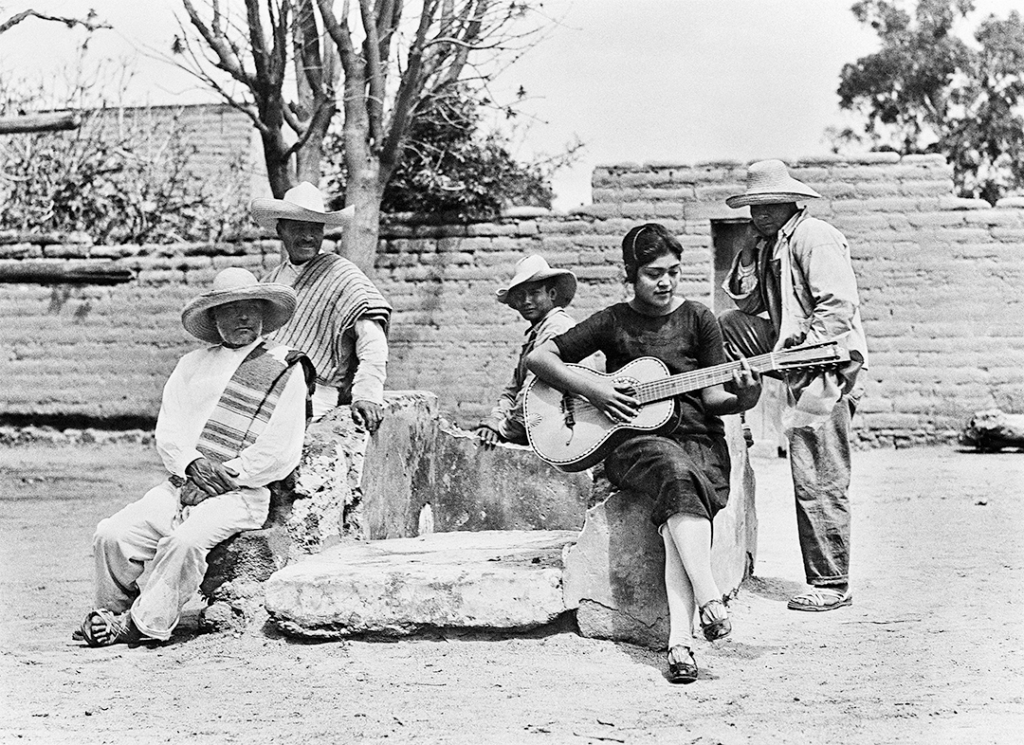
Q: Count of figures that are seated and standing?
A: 5